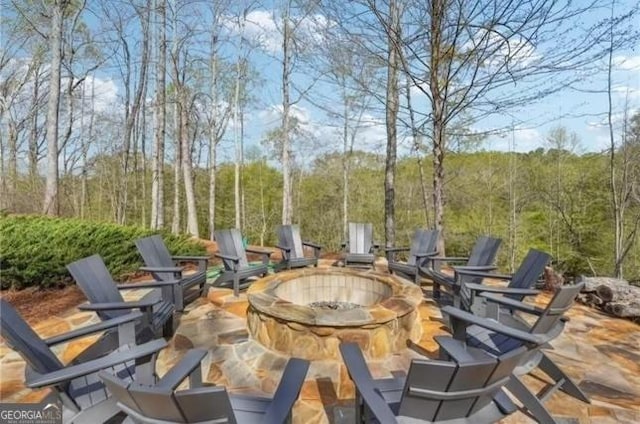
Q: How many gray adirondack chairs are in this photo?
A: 12